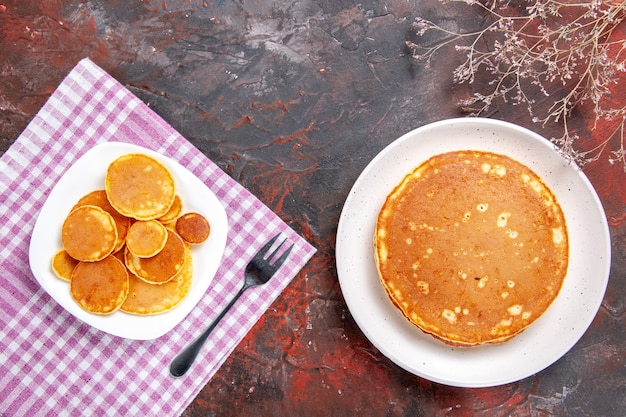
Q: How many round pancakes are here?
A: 11